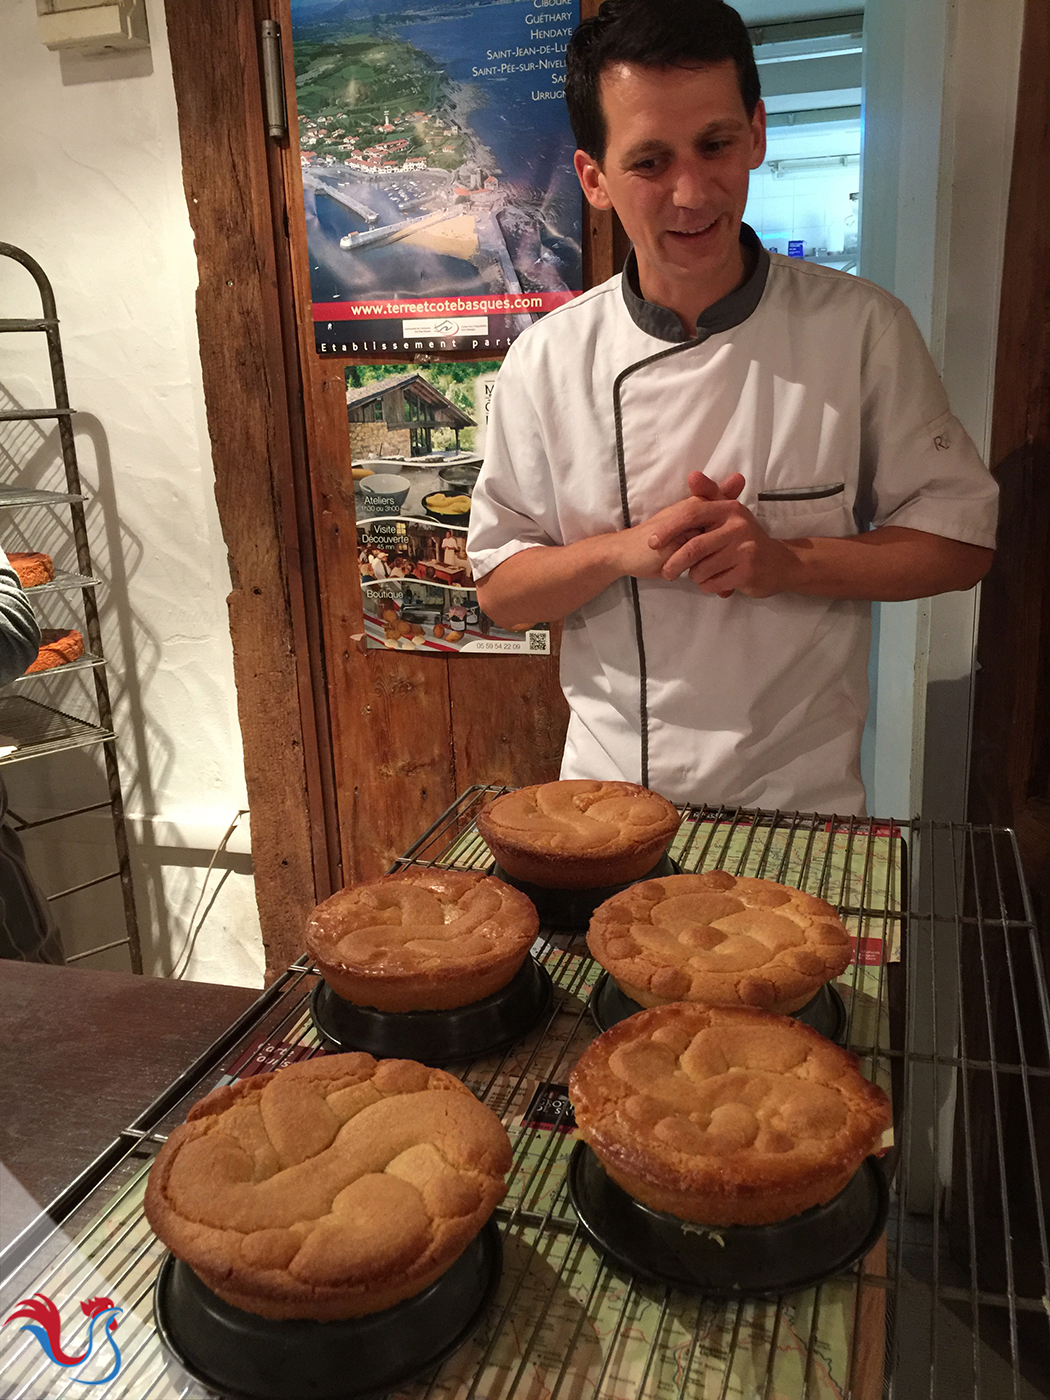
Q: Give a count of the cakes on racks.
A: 7